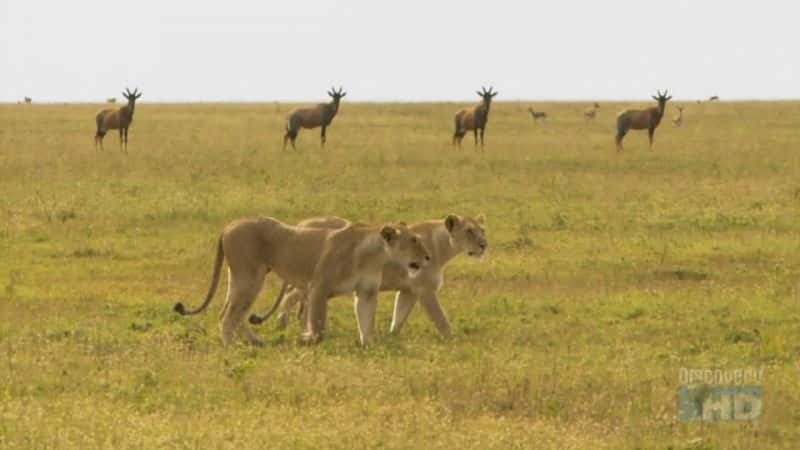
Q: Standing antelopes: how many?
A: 4